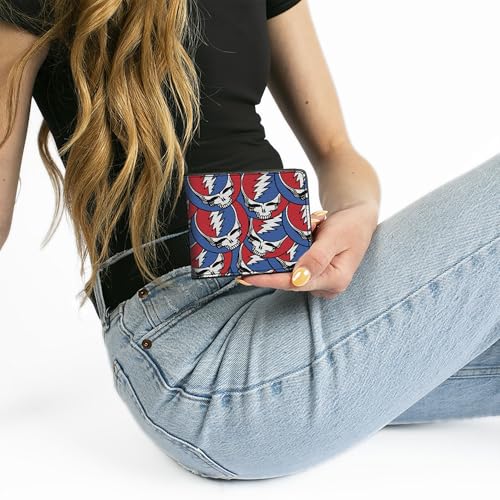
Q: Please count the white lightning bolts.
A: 9